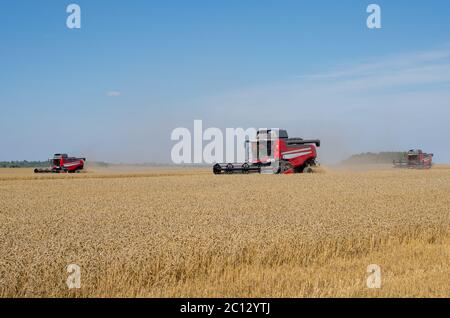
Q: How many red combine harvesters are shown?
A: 3